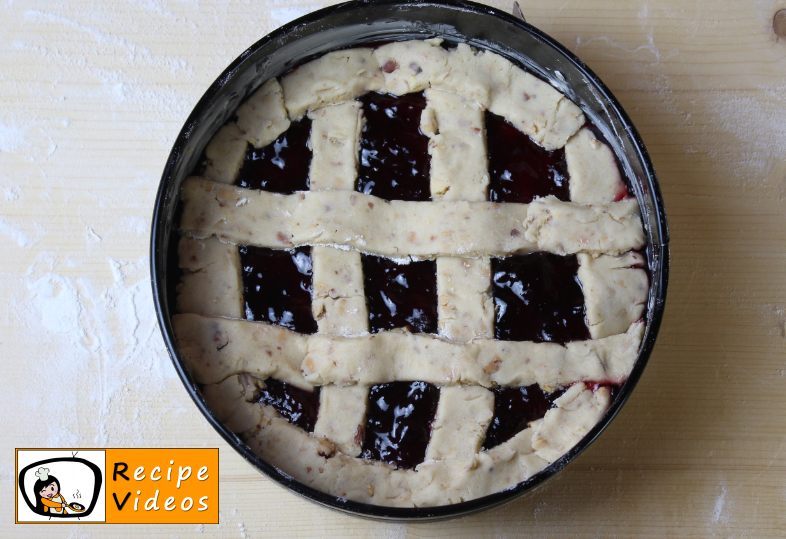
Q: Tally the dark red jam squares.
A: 9